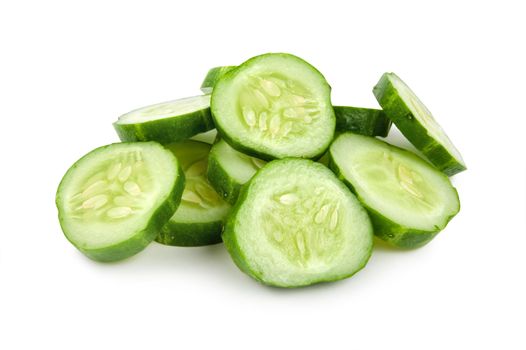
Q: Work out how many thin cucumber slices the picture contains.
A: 10